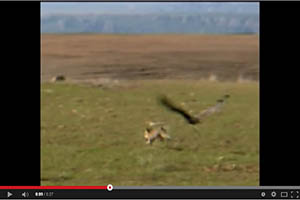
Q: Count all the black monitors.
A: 0